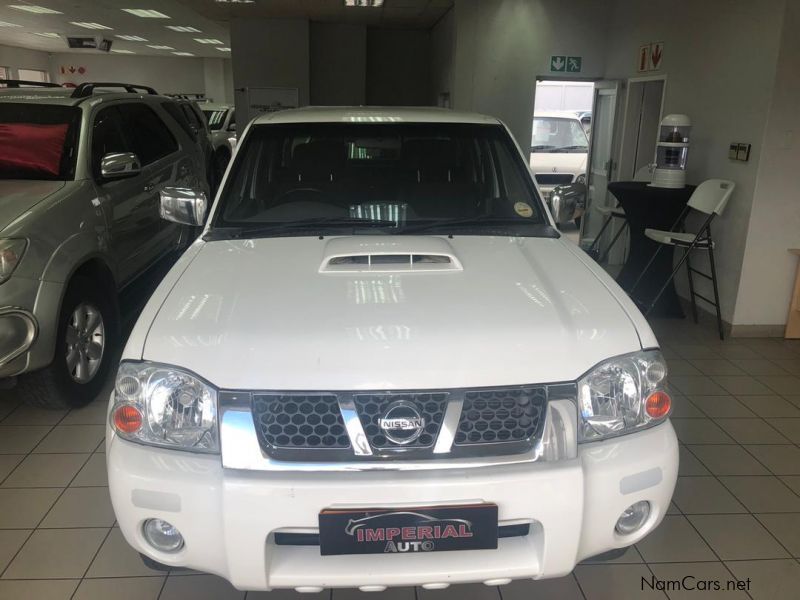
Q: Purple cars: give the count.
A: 0